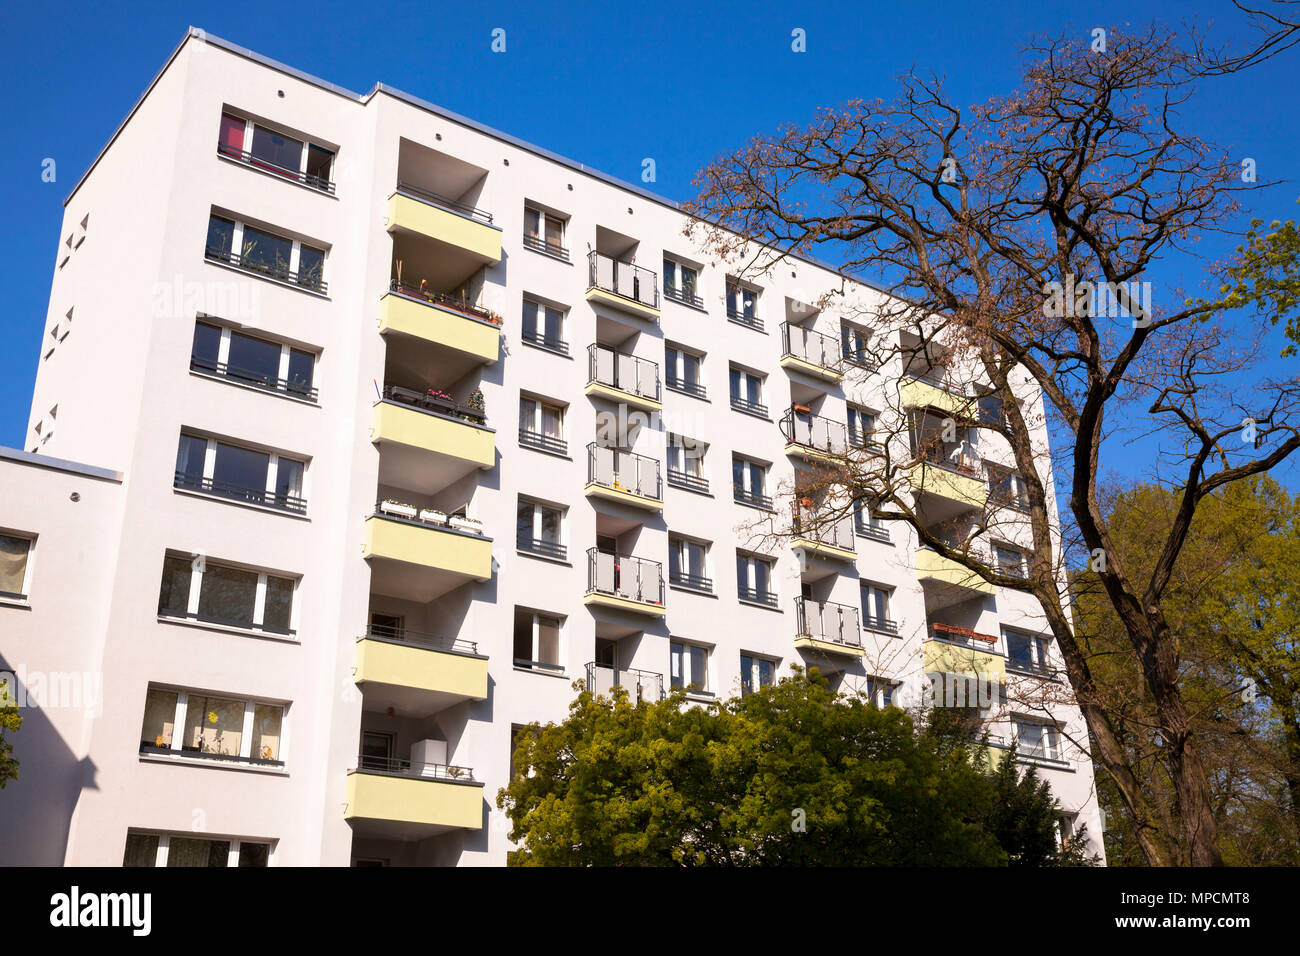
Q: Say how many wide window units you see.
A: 7